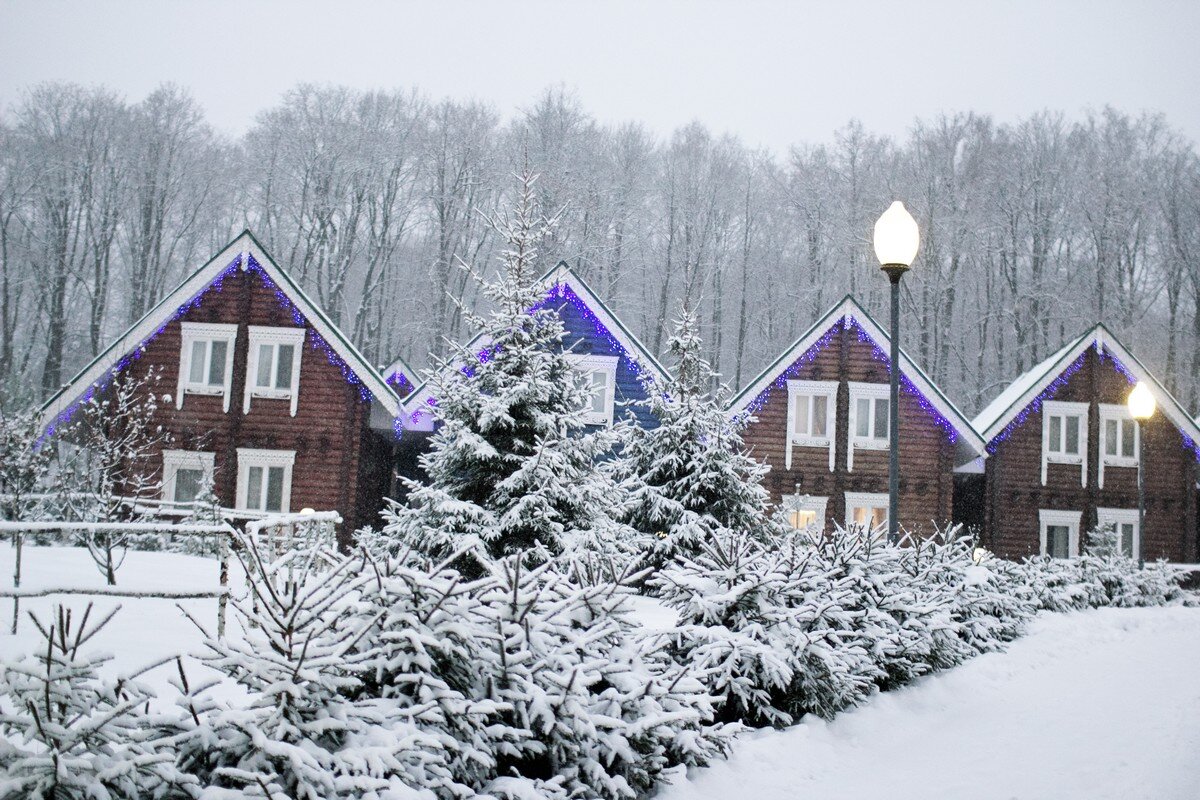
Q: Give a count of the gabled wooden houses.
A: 4